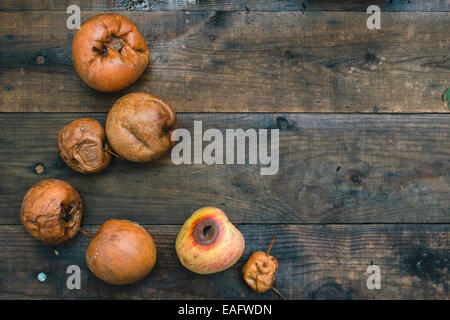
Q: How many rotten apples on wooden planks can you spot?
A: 7